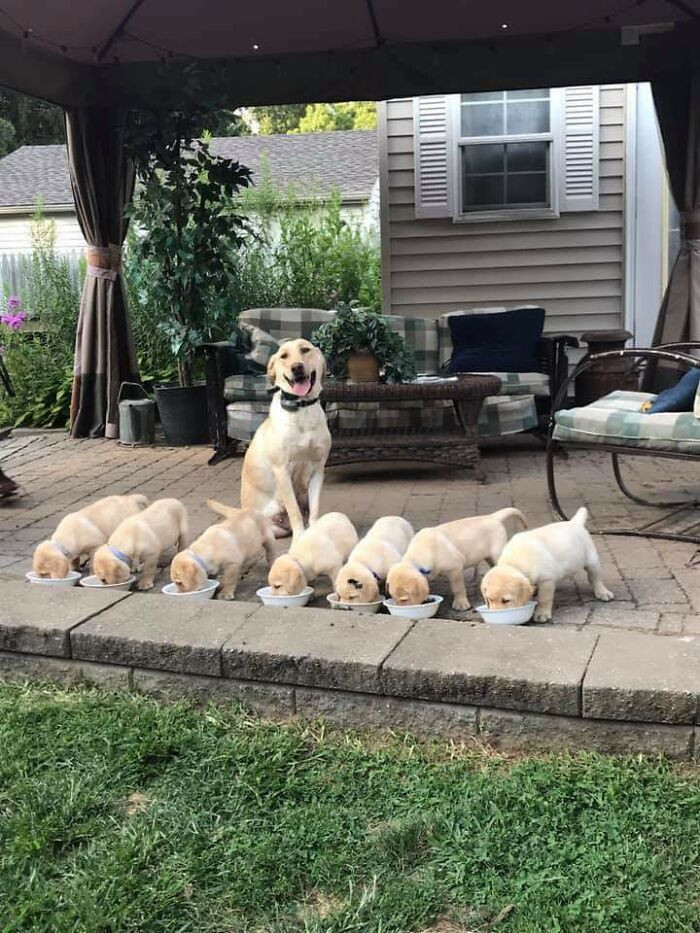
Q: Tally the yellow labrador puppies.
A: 7